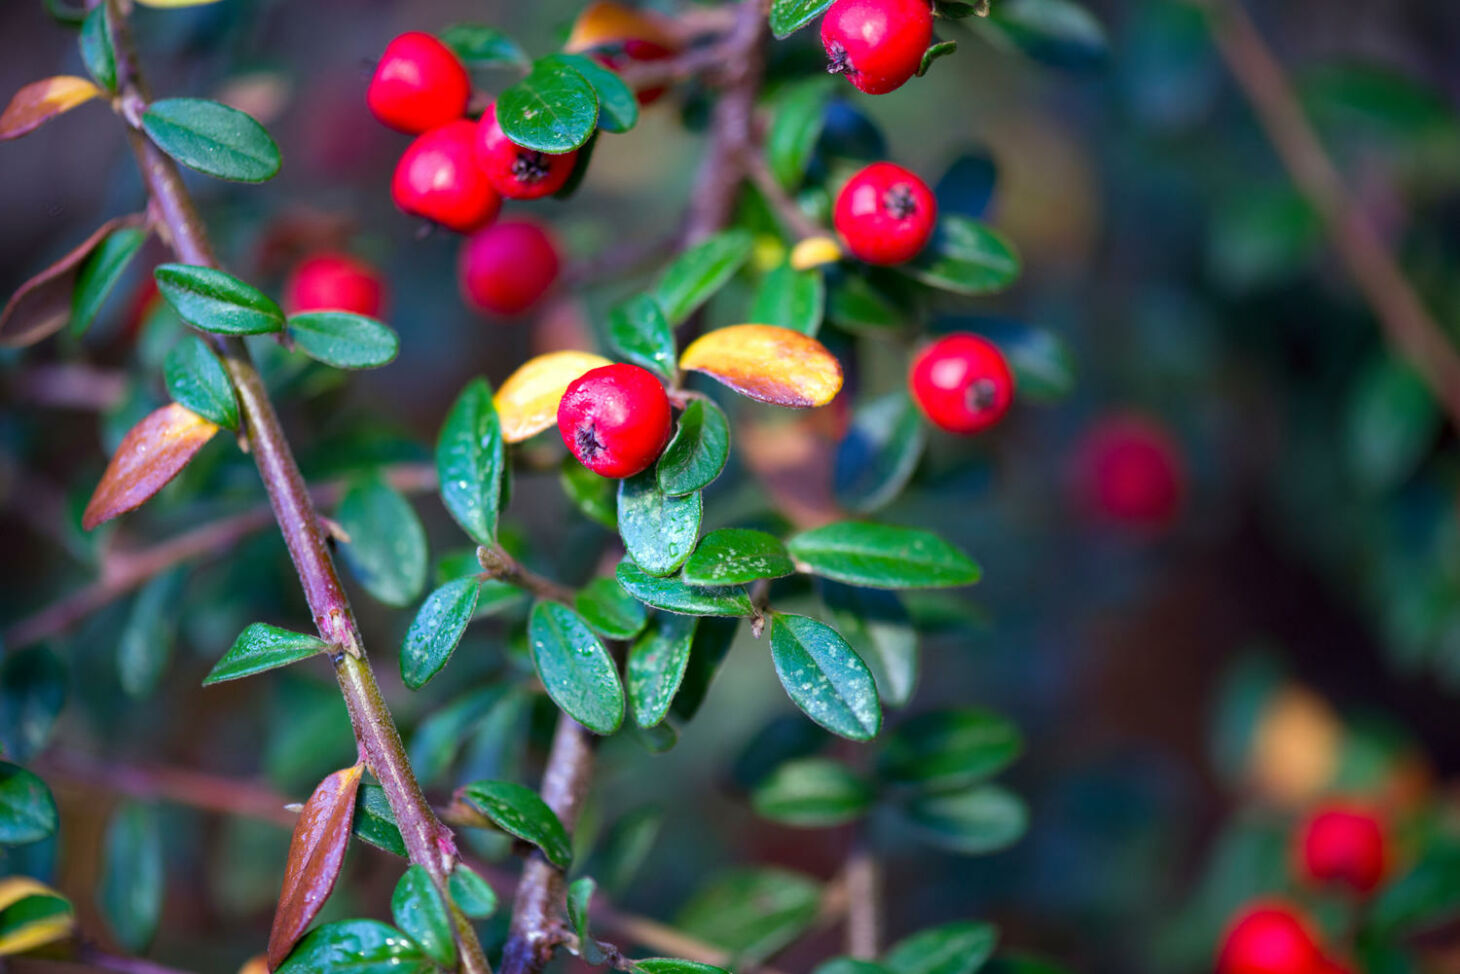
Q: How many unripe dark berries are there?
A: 0